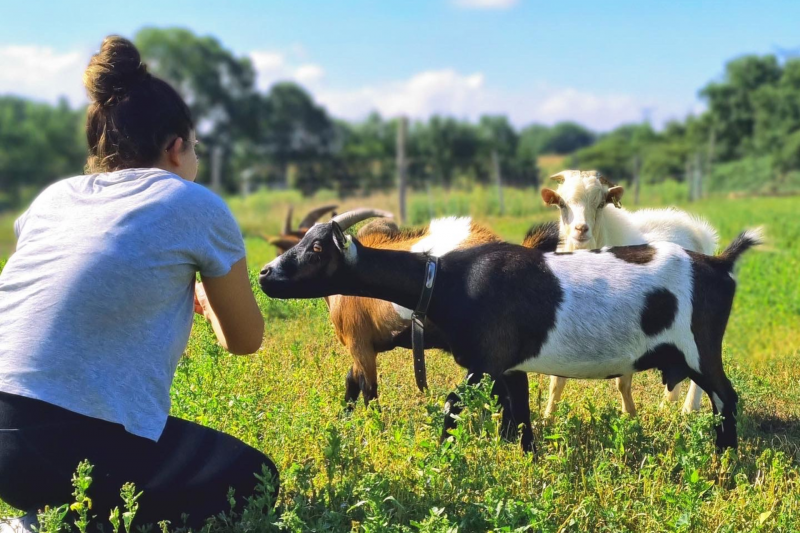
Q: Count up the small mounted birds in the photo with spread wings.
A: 0